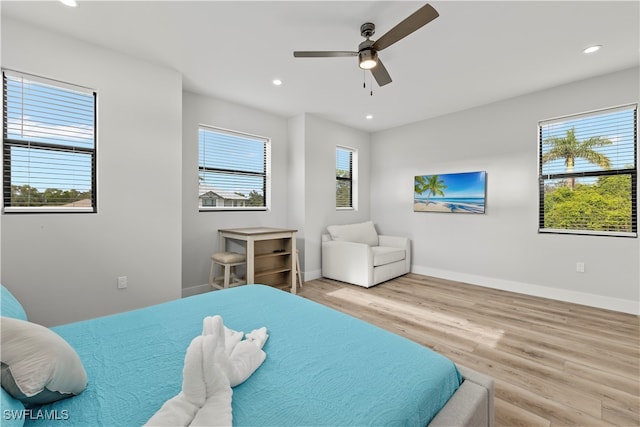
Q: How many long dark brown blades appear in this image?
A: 3